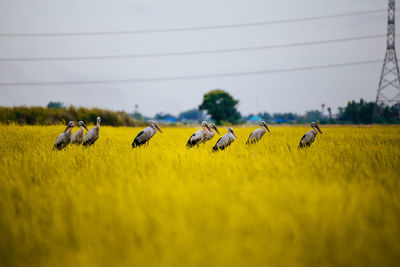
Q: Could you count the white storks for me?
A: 9